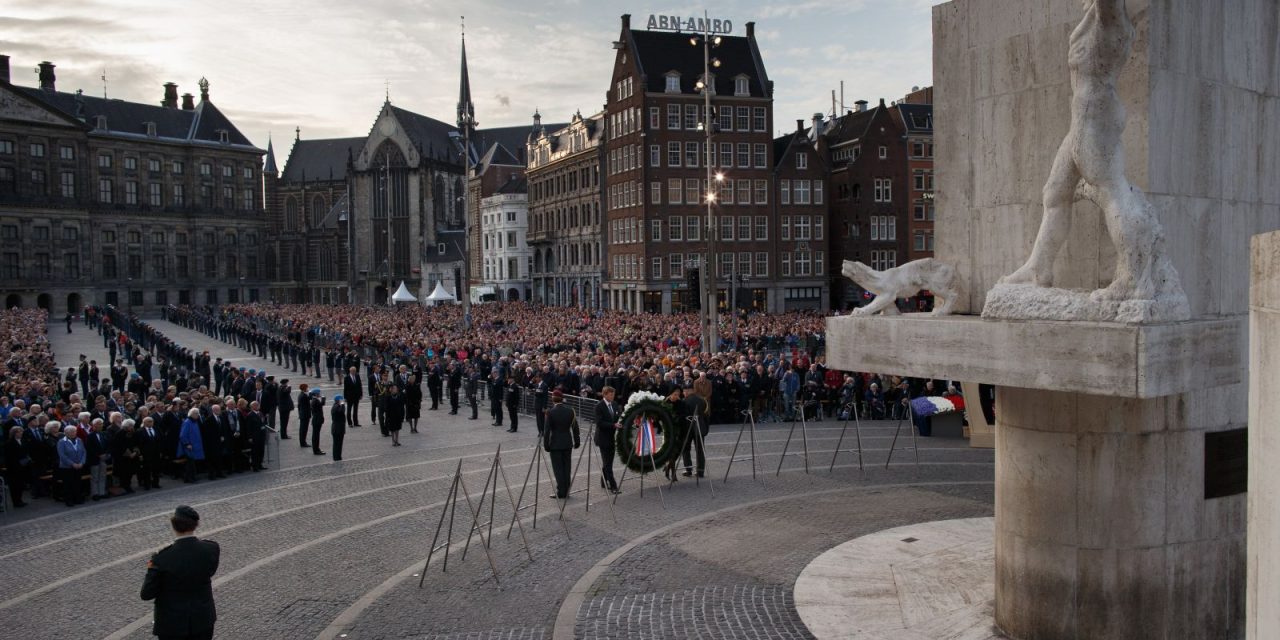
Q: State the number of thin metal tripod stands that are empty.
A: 9